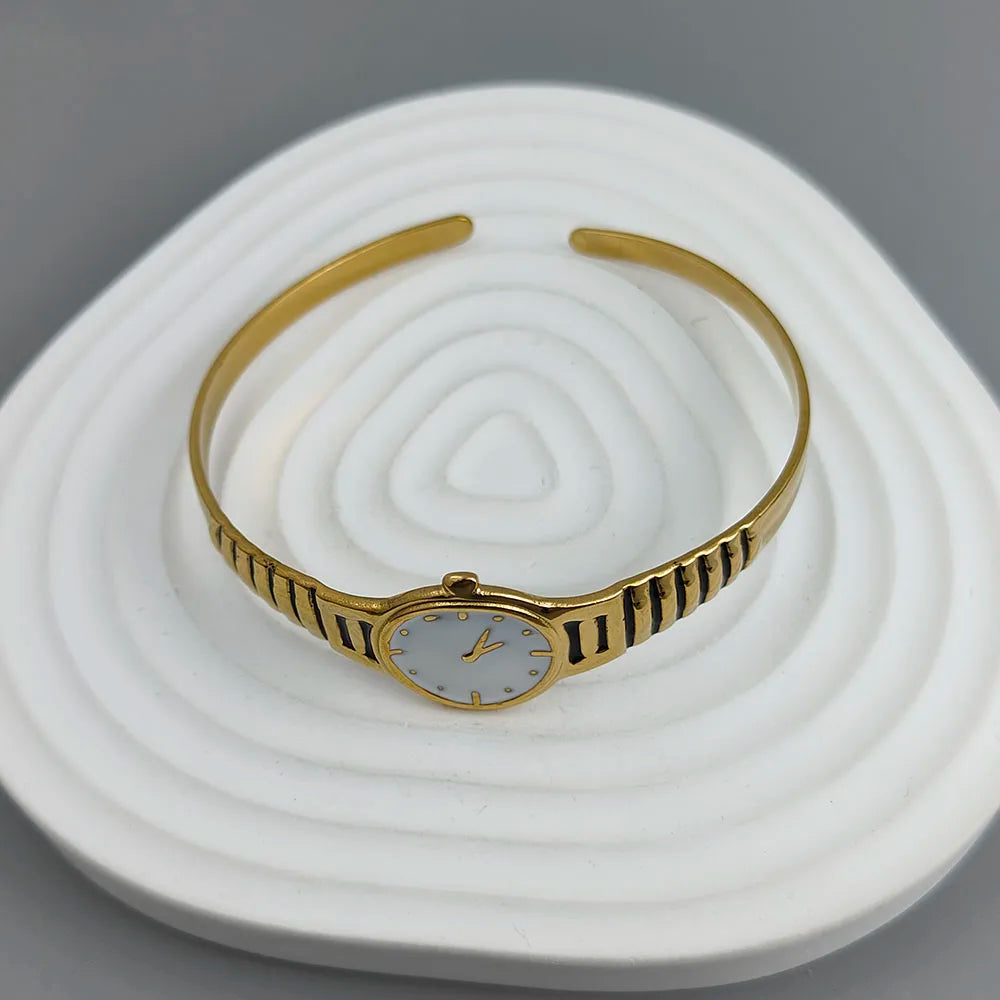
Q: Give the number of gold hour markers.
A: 12